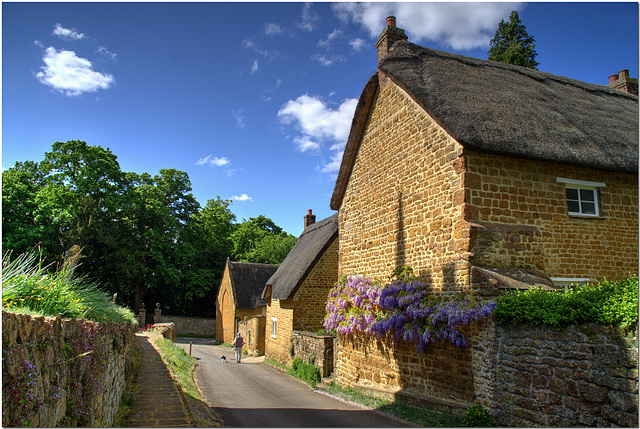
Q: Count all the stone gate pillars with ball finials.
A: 2